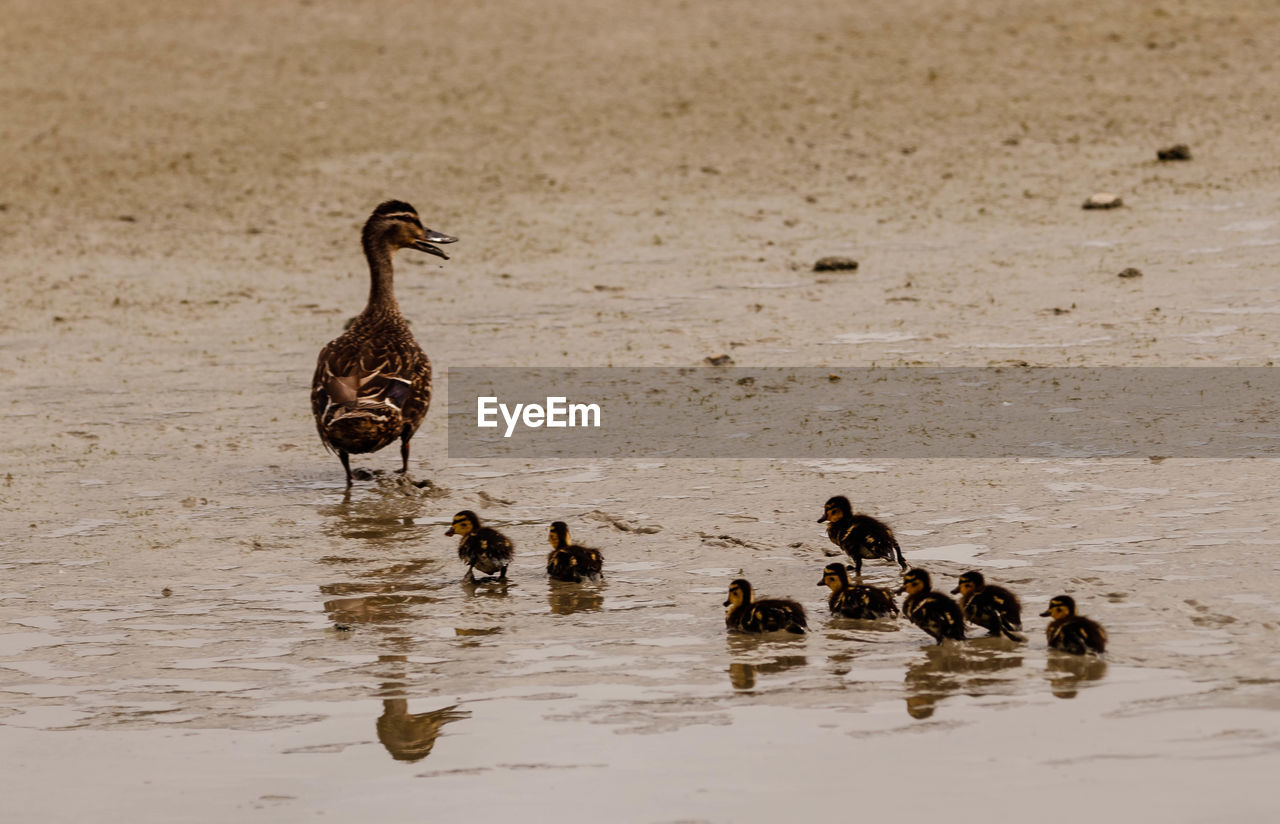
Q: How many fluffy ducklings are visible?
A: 8